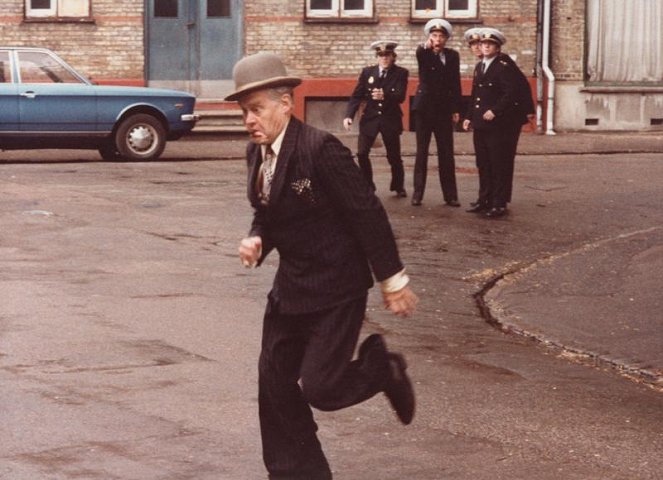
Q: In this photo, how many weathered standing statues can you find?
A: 0